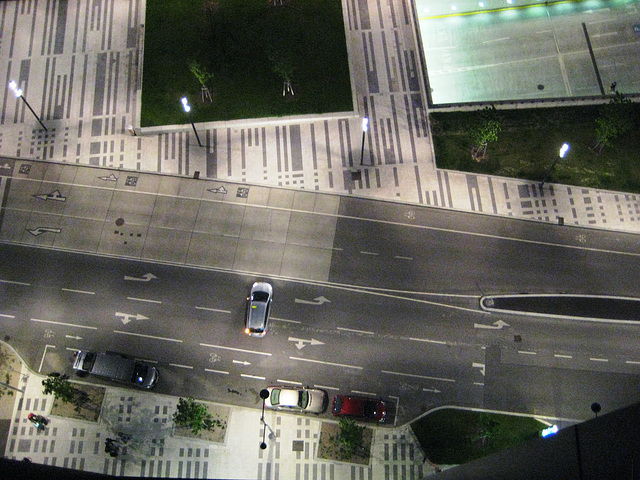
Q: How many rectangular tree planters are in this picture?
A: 3